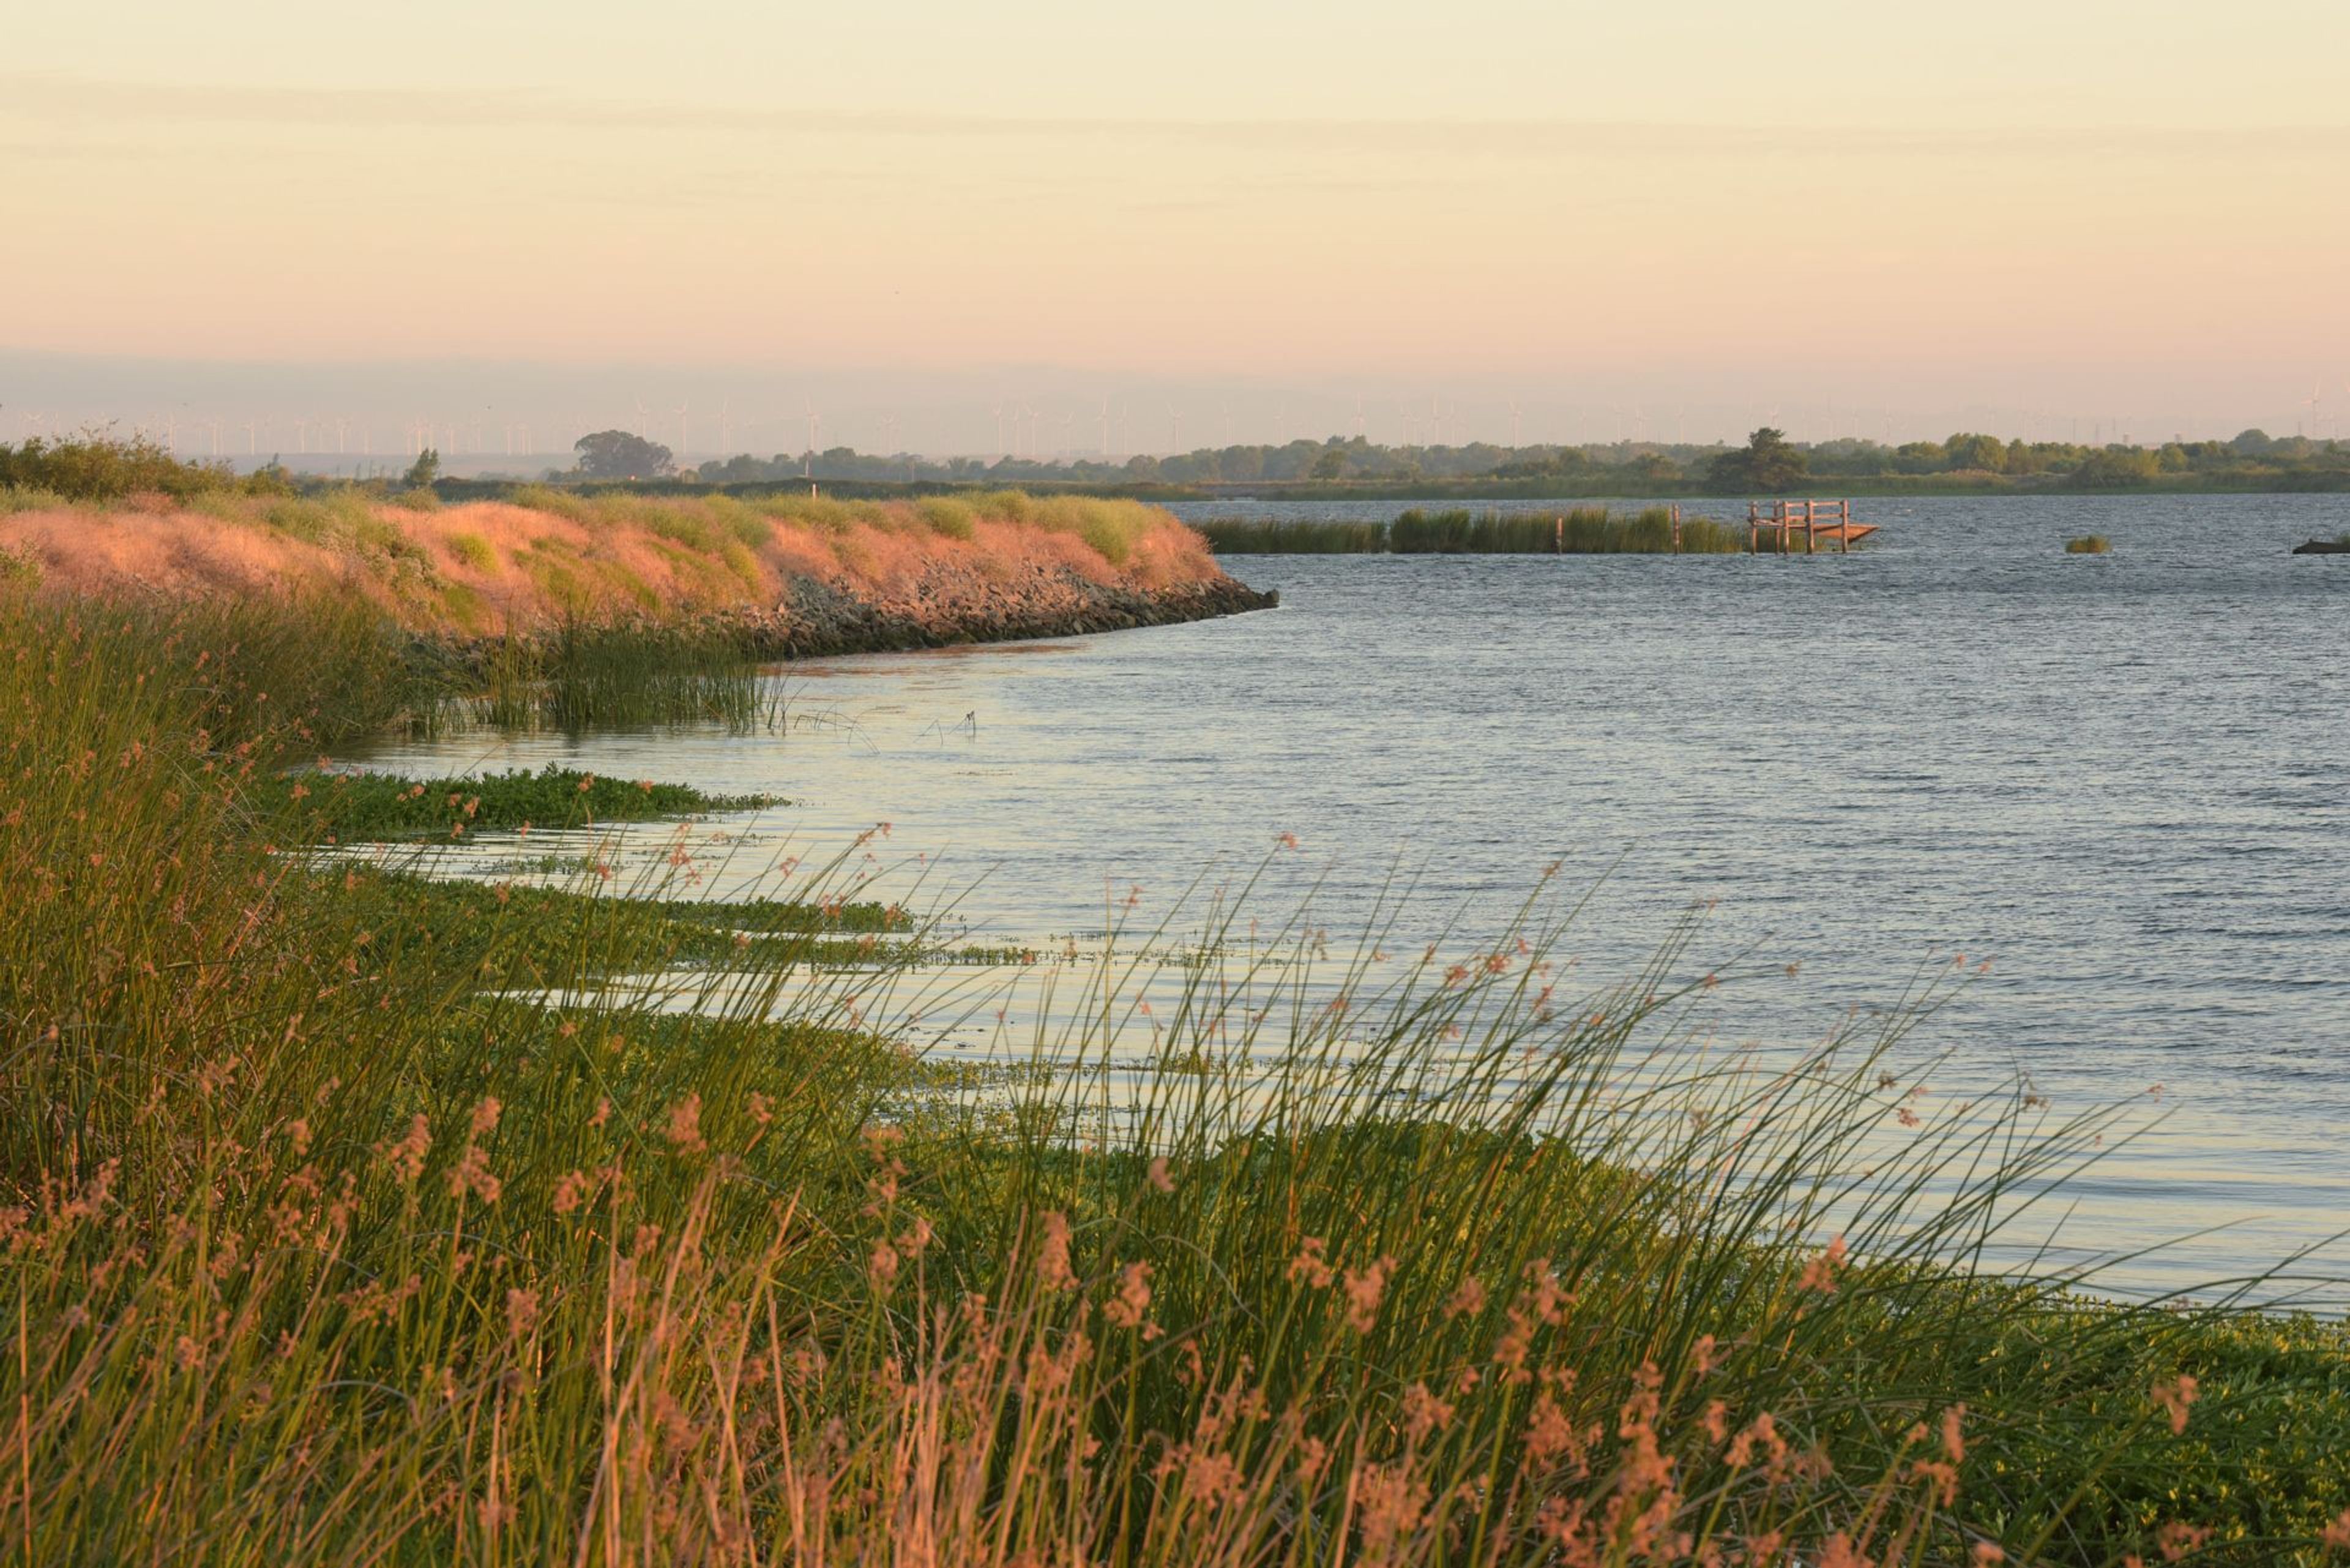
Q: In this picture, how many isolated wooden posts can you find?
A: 2